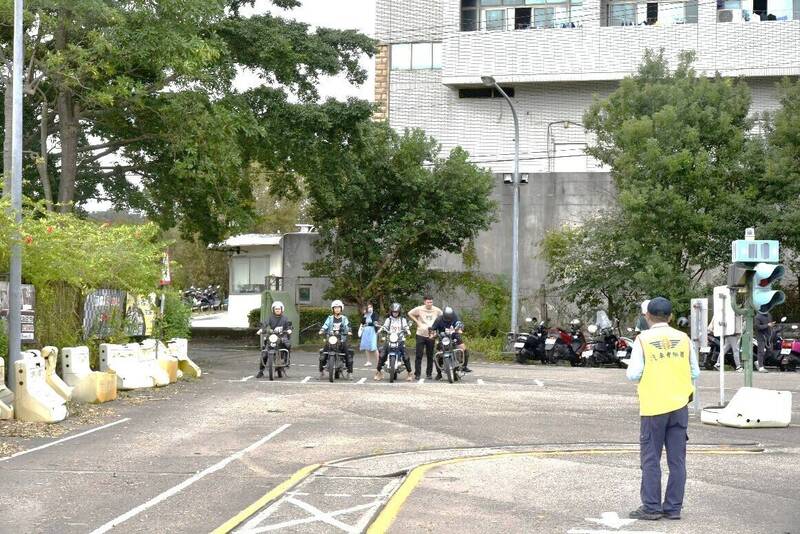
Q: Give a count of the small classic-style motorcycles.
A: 4